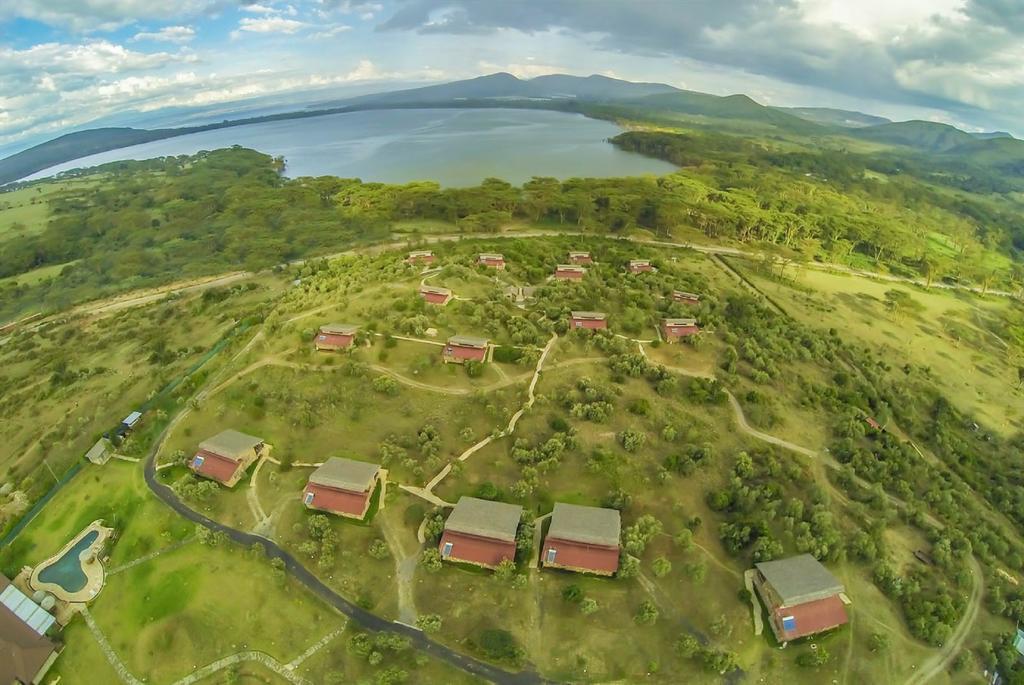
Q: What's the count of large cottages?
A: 5